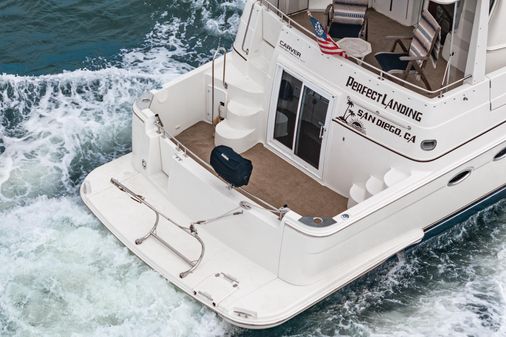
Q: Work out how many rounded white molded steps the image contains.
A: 6